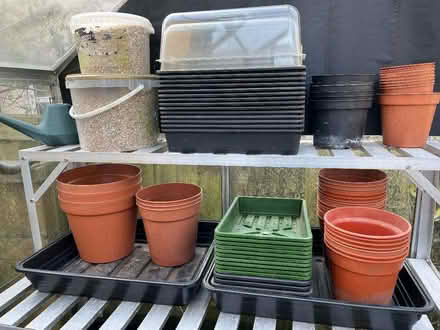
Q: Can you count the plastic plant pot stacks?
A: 6